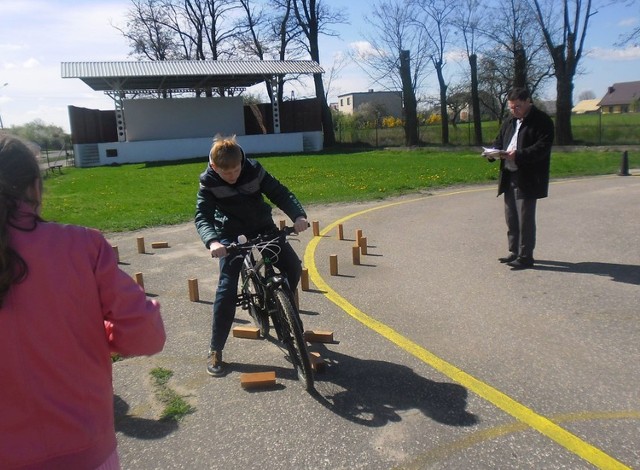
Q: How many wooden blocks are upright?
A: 13